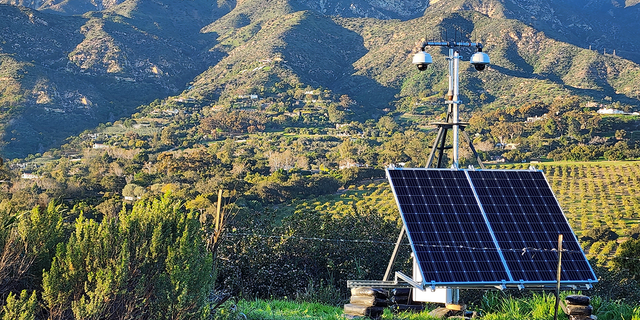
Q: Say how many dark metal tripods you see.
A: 1